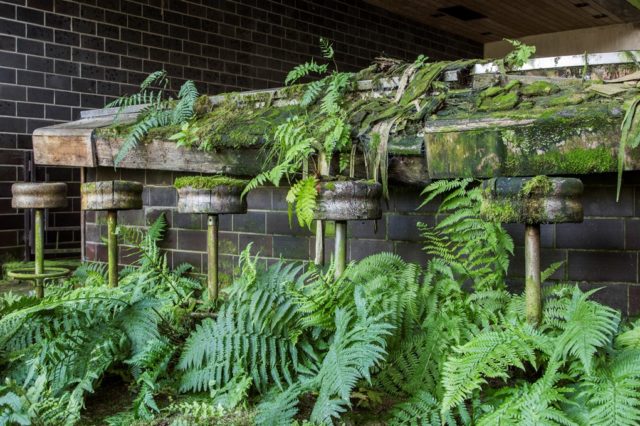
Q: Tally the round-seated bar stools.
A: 5